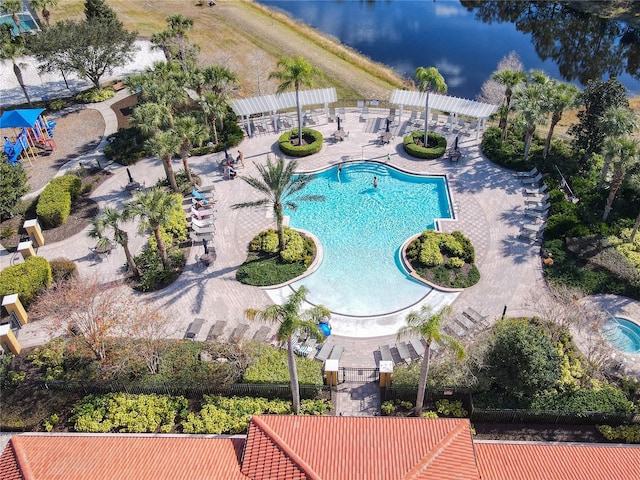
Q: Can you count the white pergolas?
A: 2